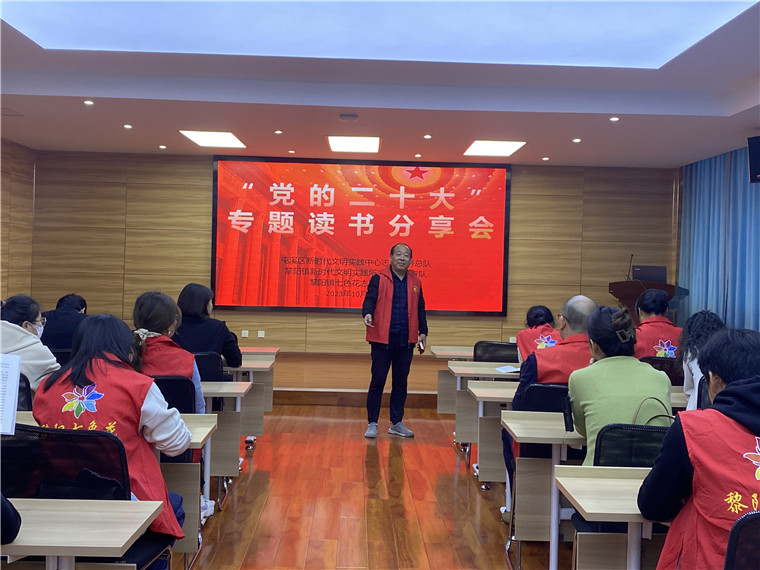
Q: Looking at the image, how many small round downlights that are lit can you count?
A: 10